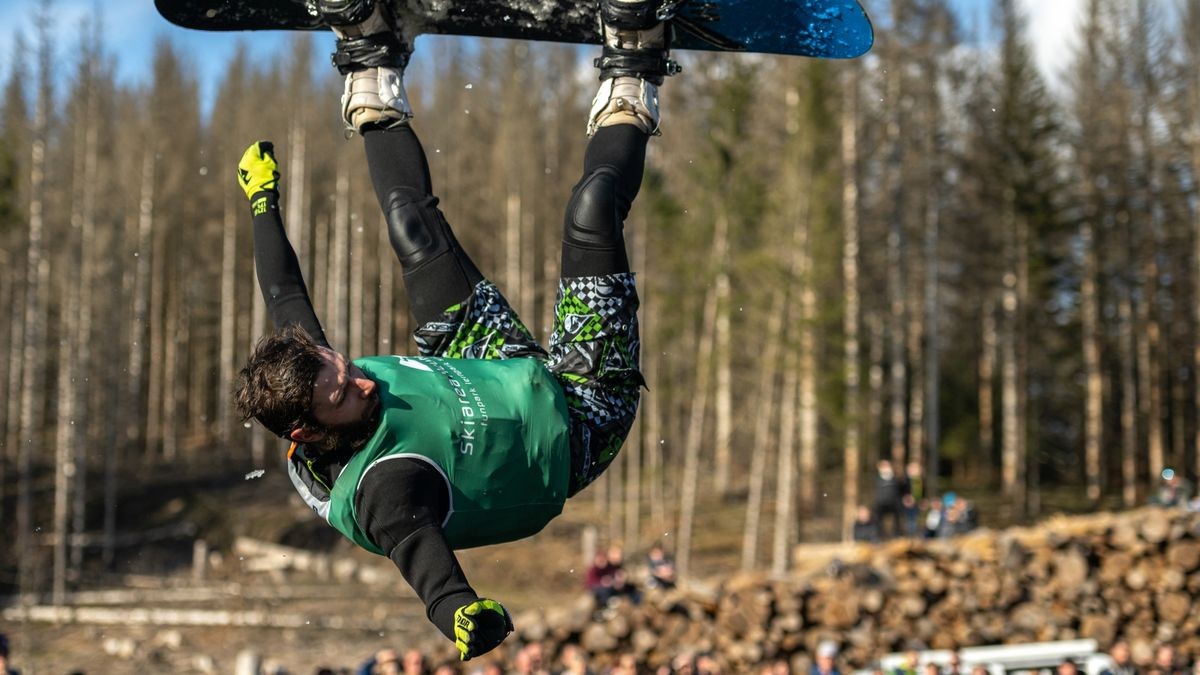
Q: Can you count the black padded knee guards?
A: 2